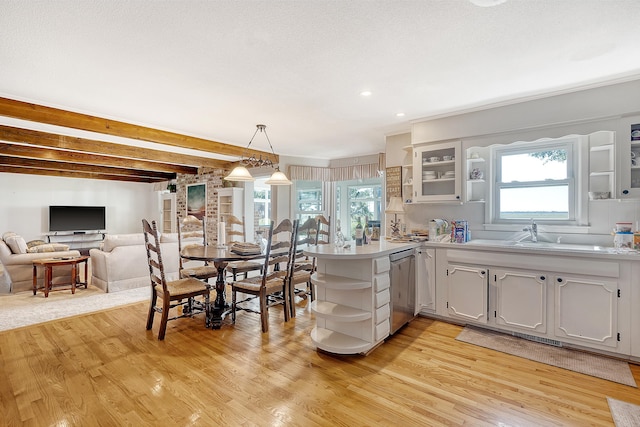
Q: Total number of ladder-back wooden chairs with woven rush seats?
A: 6